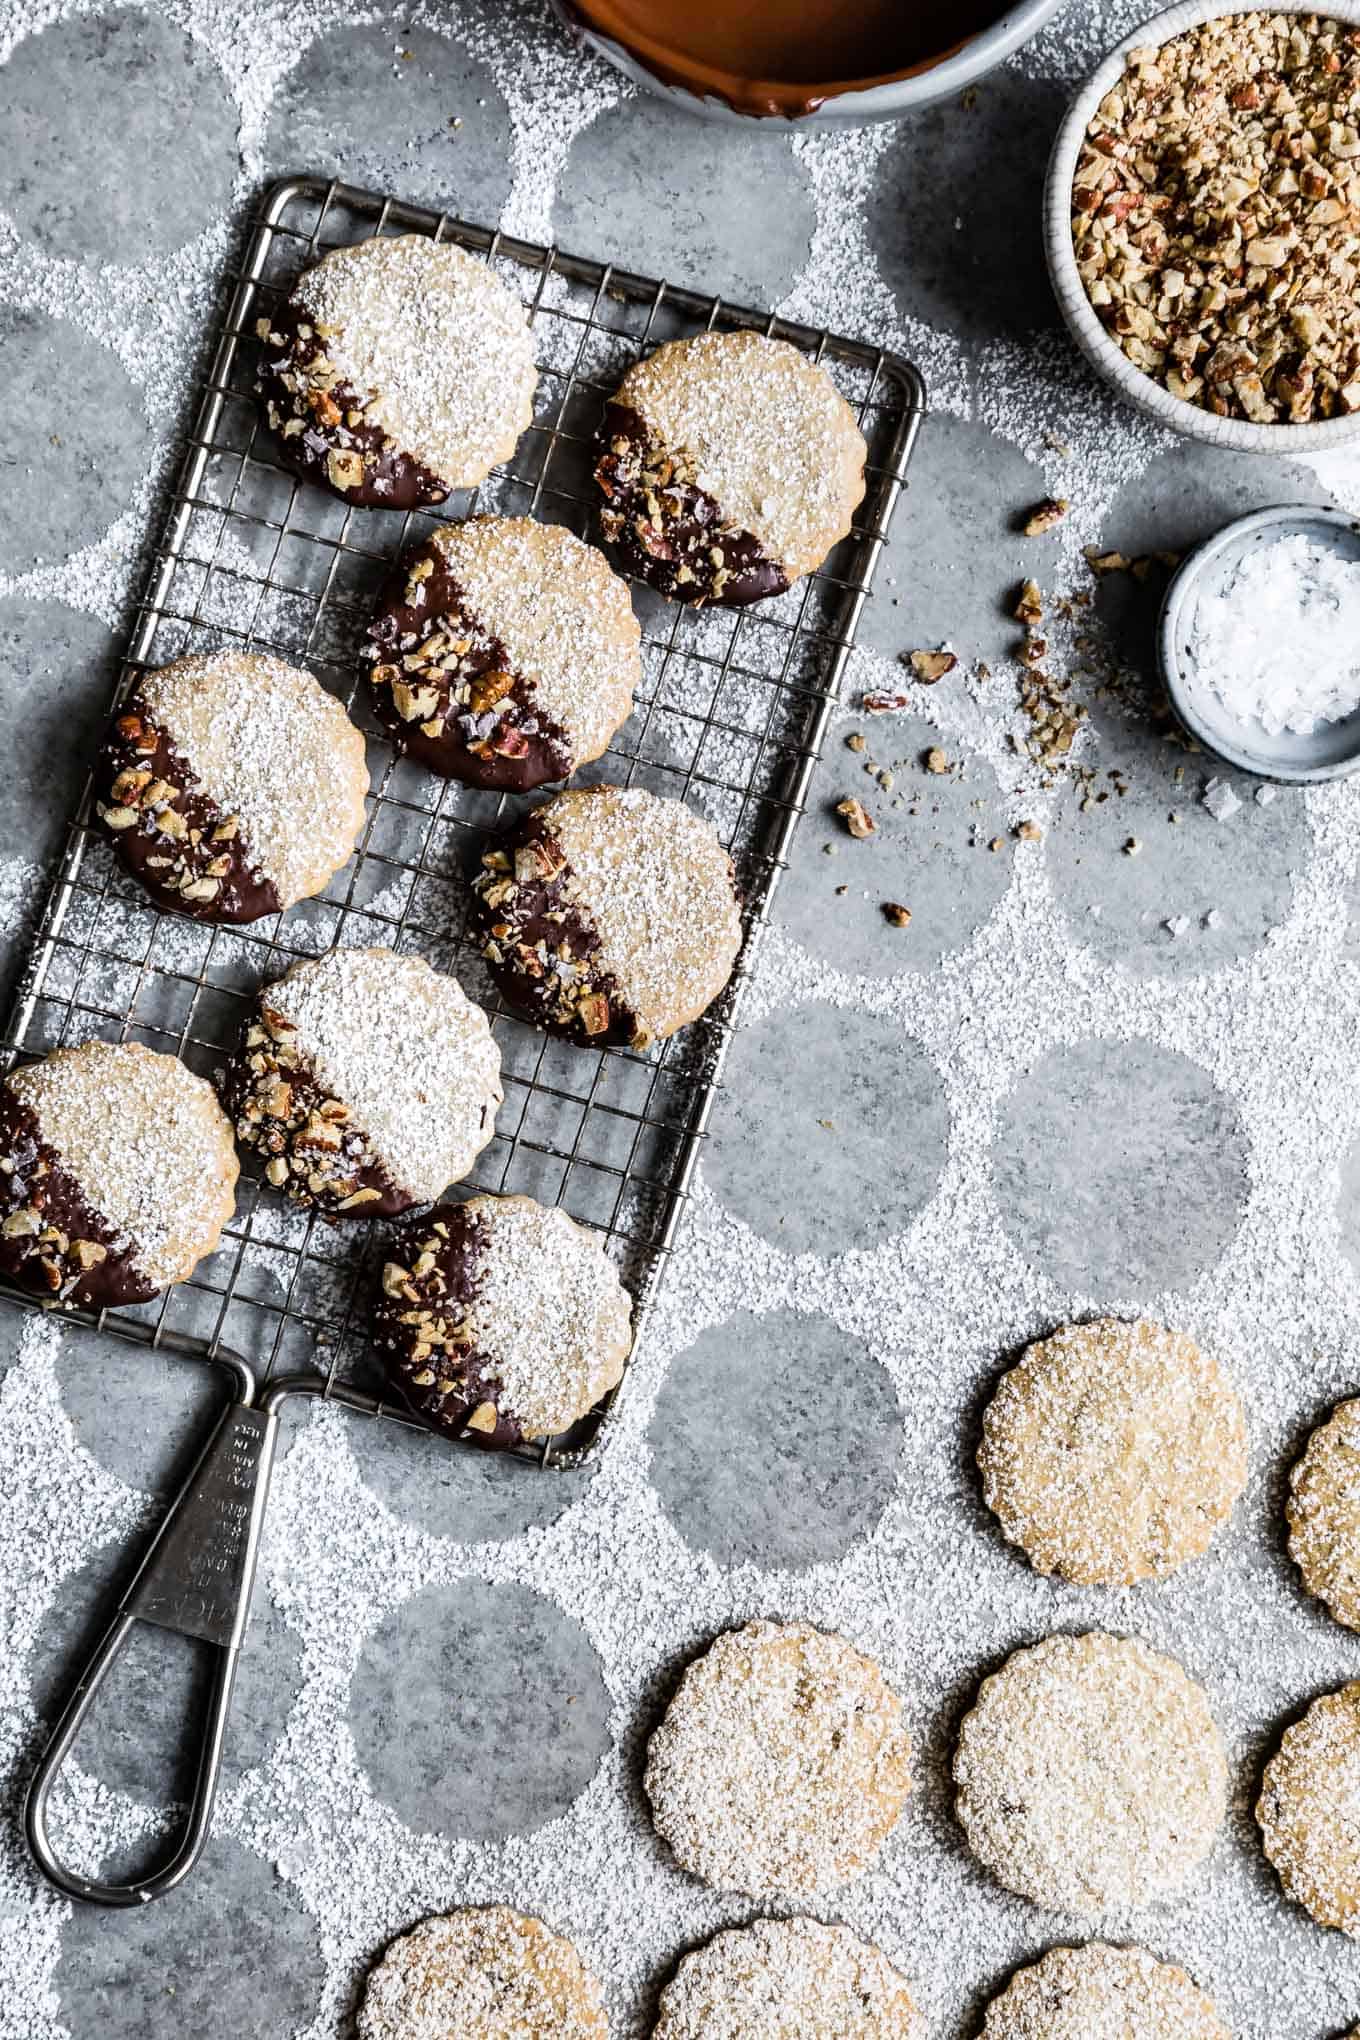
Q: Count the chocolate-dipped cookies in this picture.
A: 8